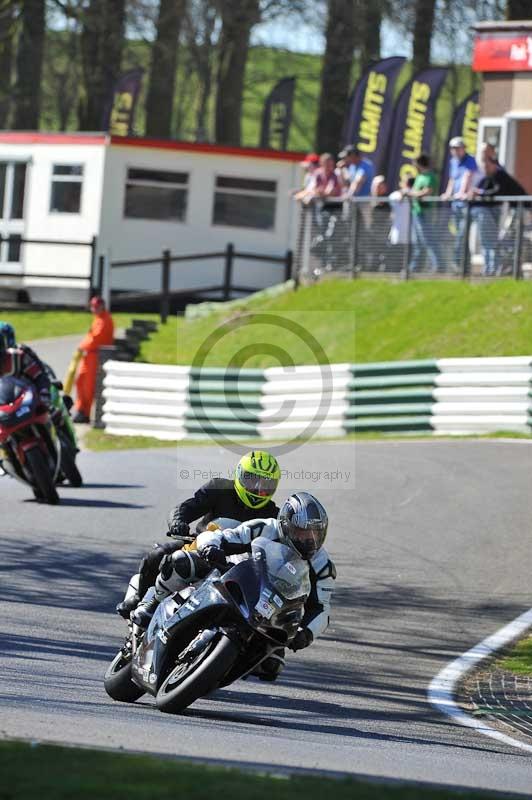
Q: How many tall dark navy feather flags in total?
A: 5